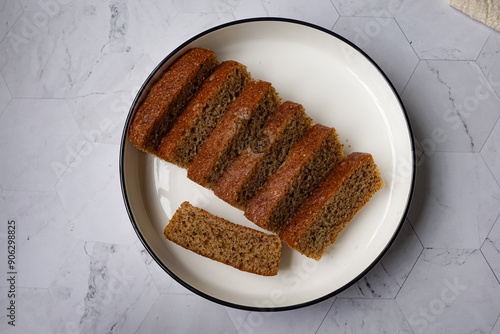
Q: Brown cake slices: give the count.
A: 7